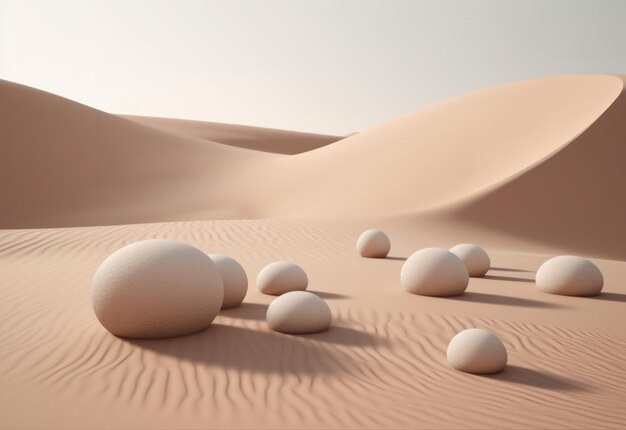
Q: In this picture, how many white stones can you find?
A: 9